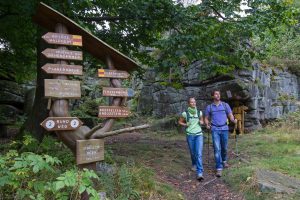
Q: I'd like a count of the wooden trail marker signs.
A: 9